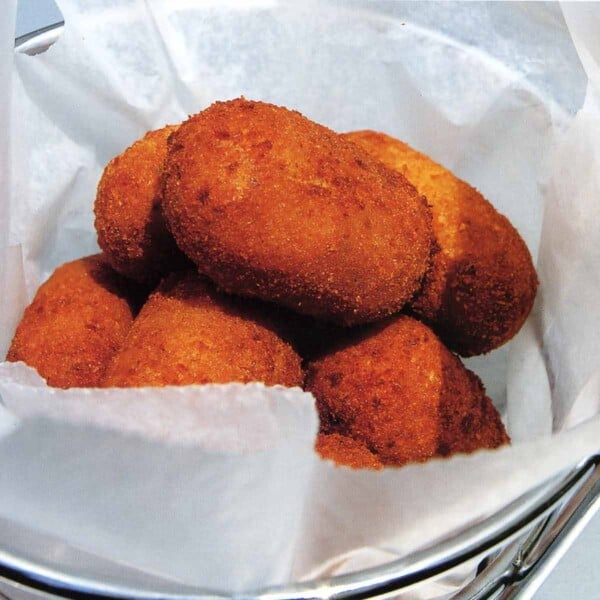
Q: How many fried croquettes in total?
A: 7